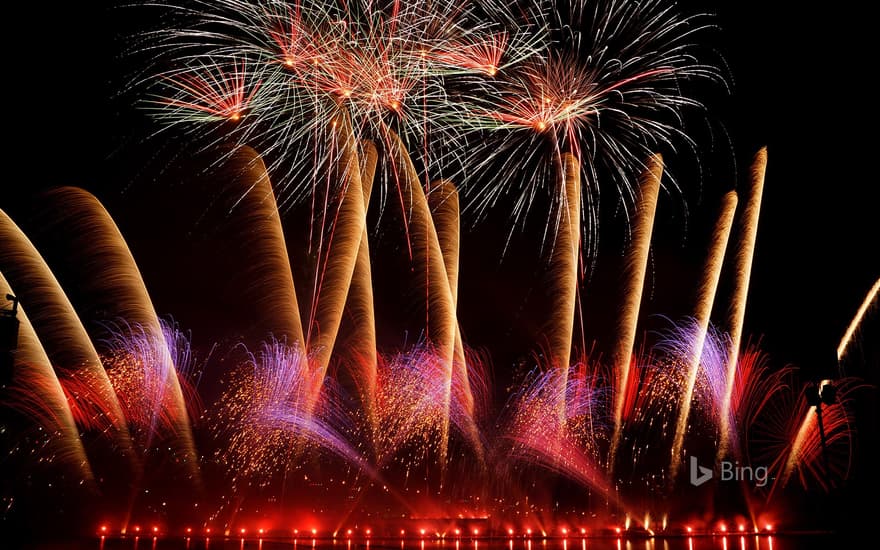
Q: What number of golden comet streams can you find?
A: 13